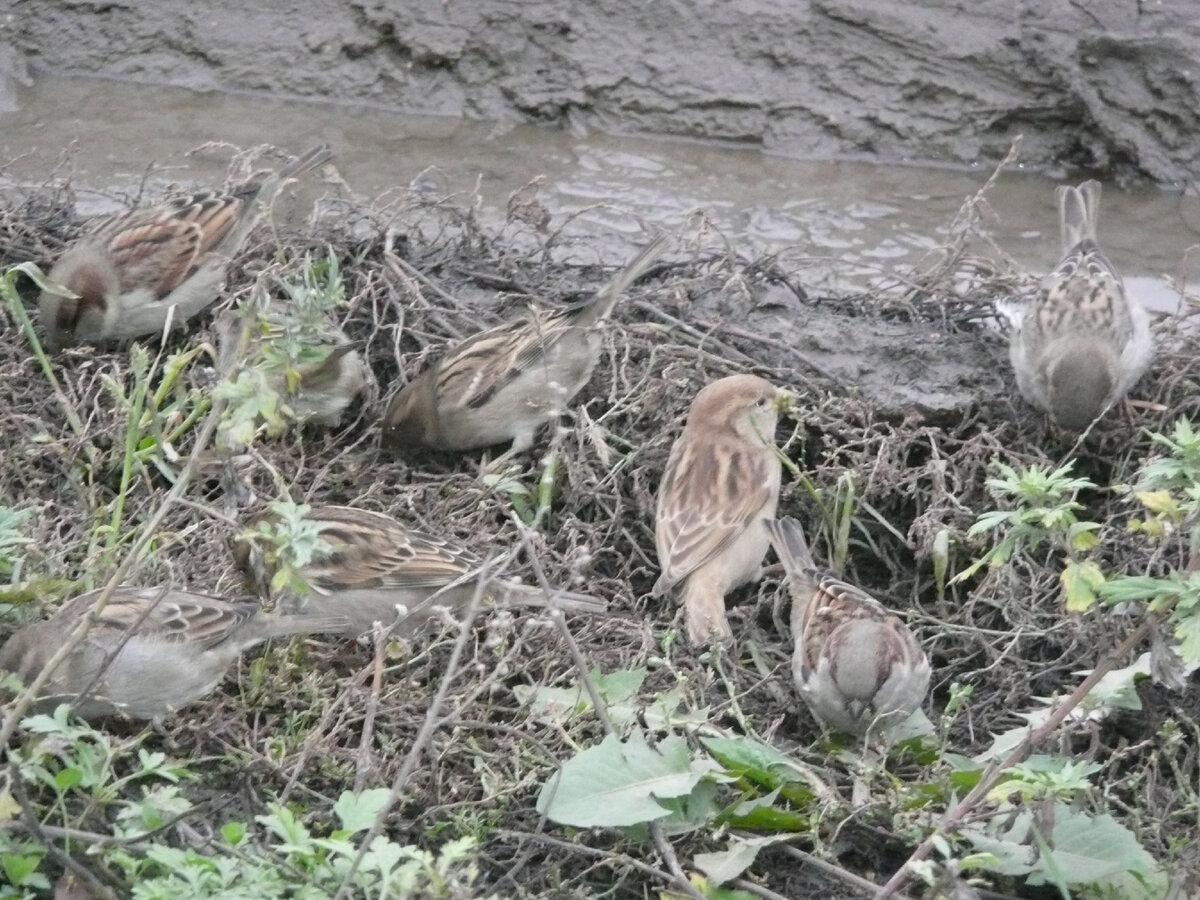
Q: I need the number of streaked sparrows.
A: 8